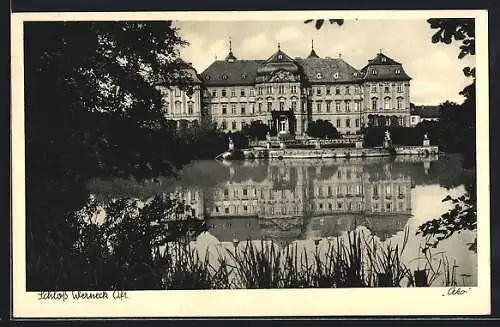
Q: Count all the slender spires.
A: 2